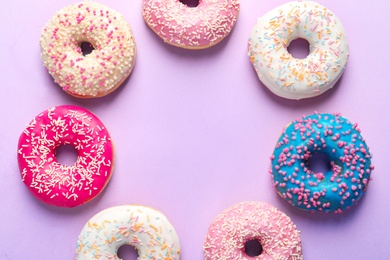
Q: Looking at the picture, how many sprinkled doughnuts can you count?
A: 7